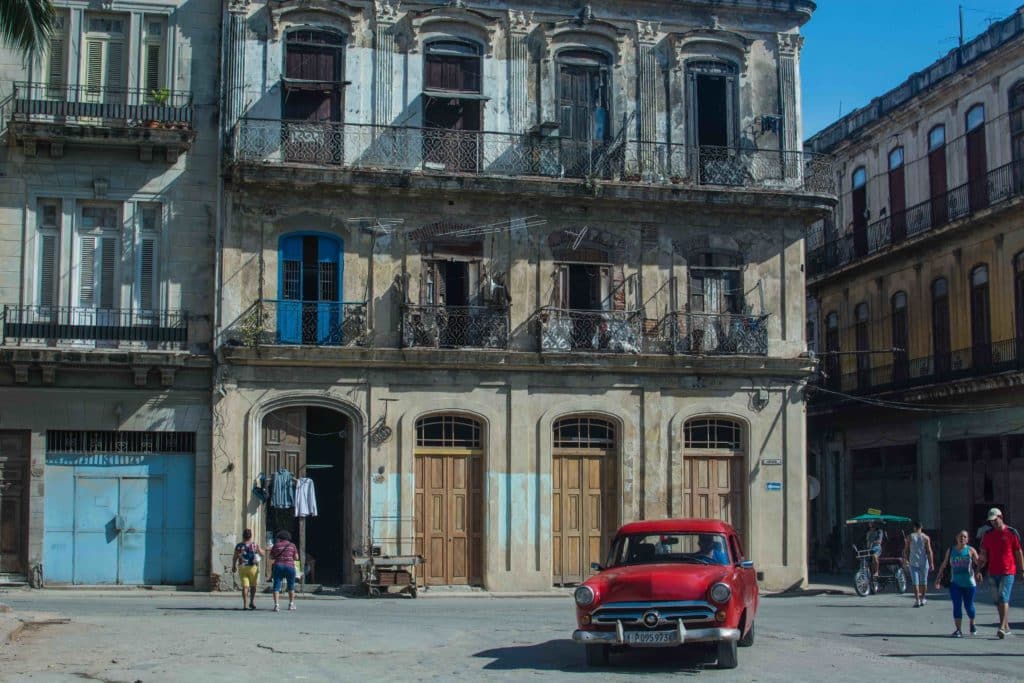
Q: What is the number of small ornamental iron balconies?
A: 4